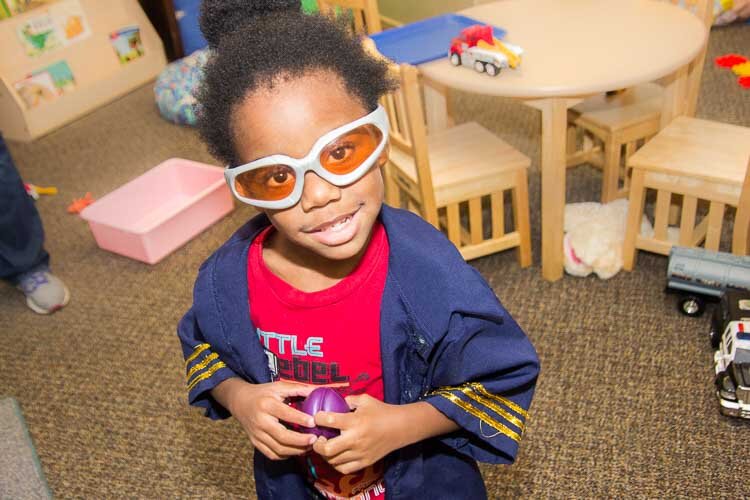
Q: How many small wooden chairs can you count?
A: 4